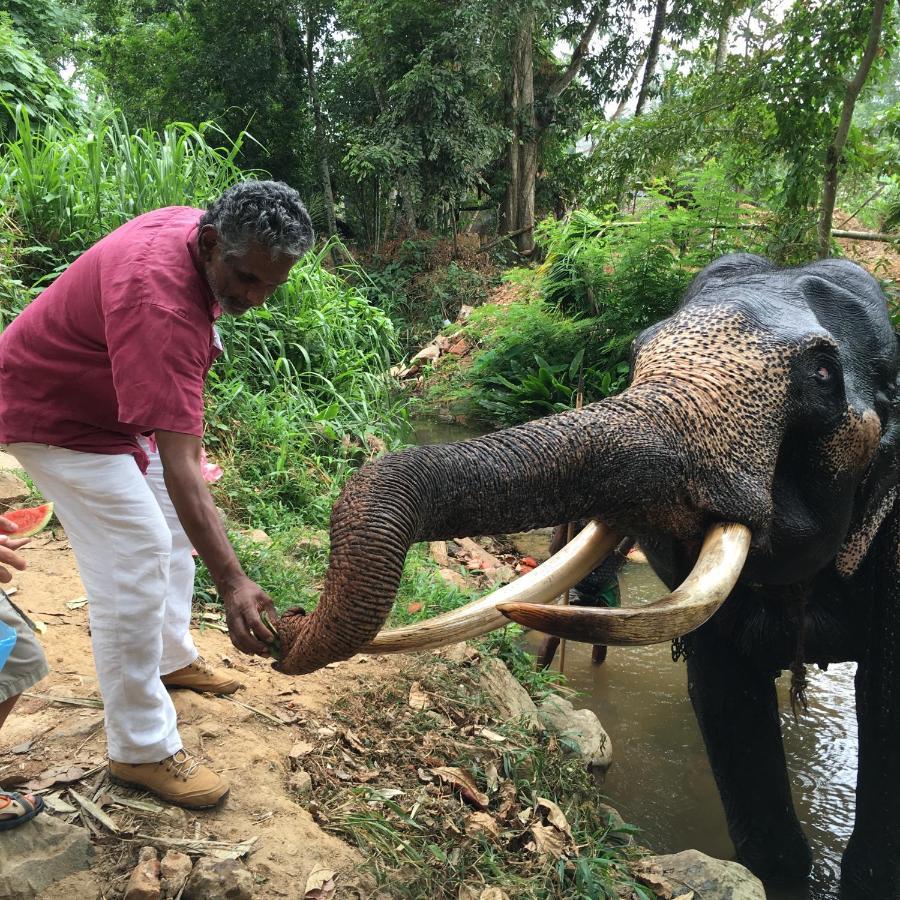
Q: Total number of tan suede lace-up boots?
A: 2